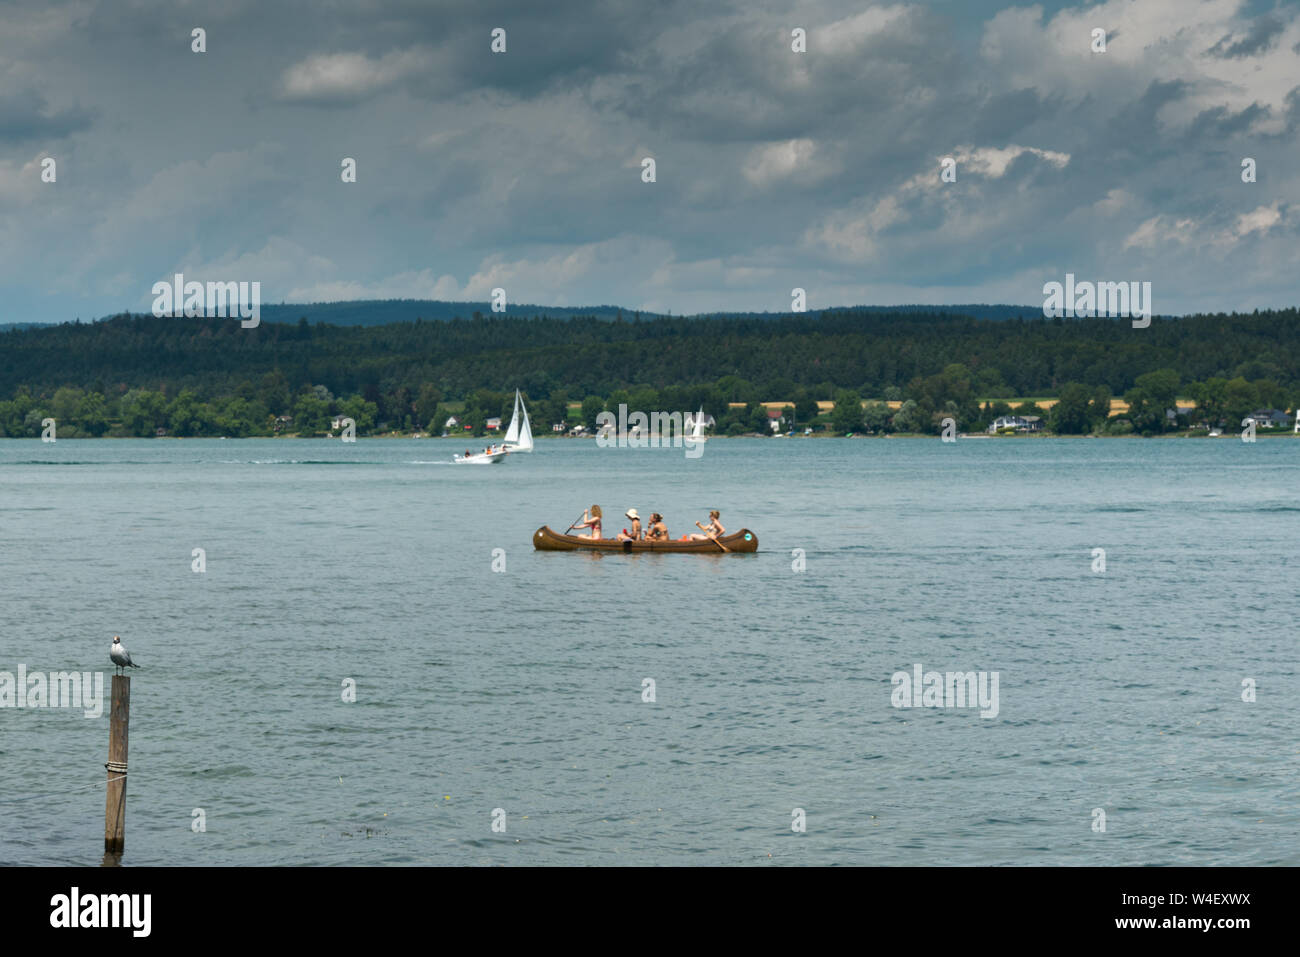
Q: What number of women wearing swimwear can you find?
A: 4